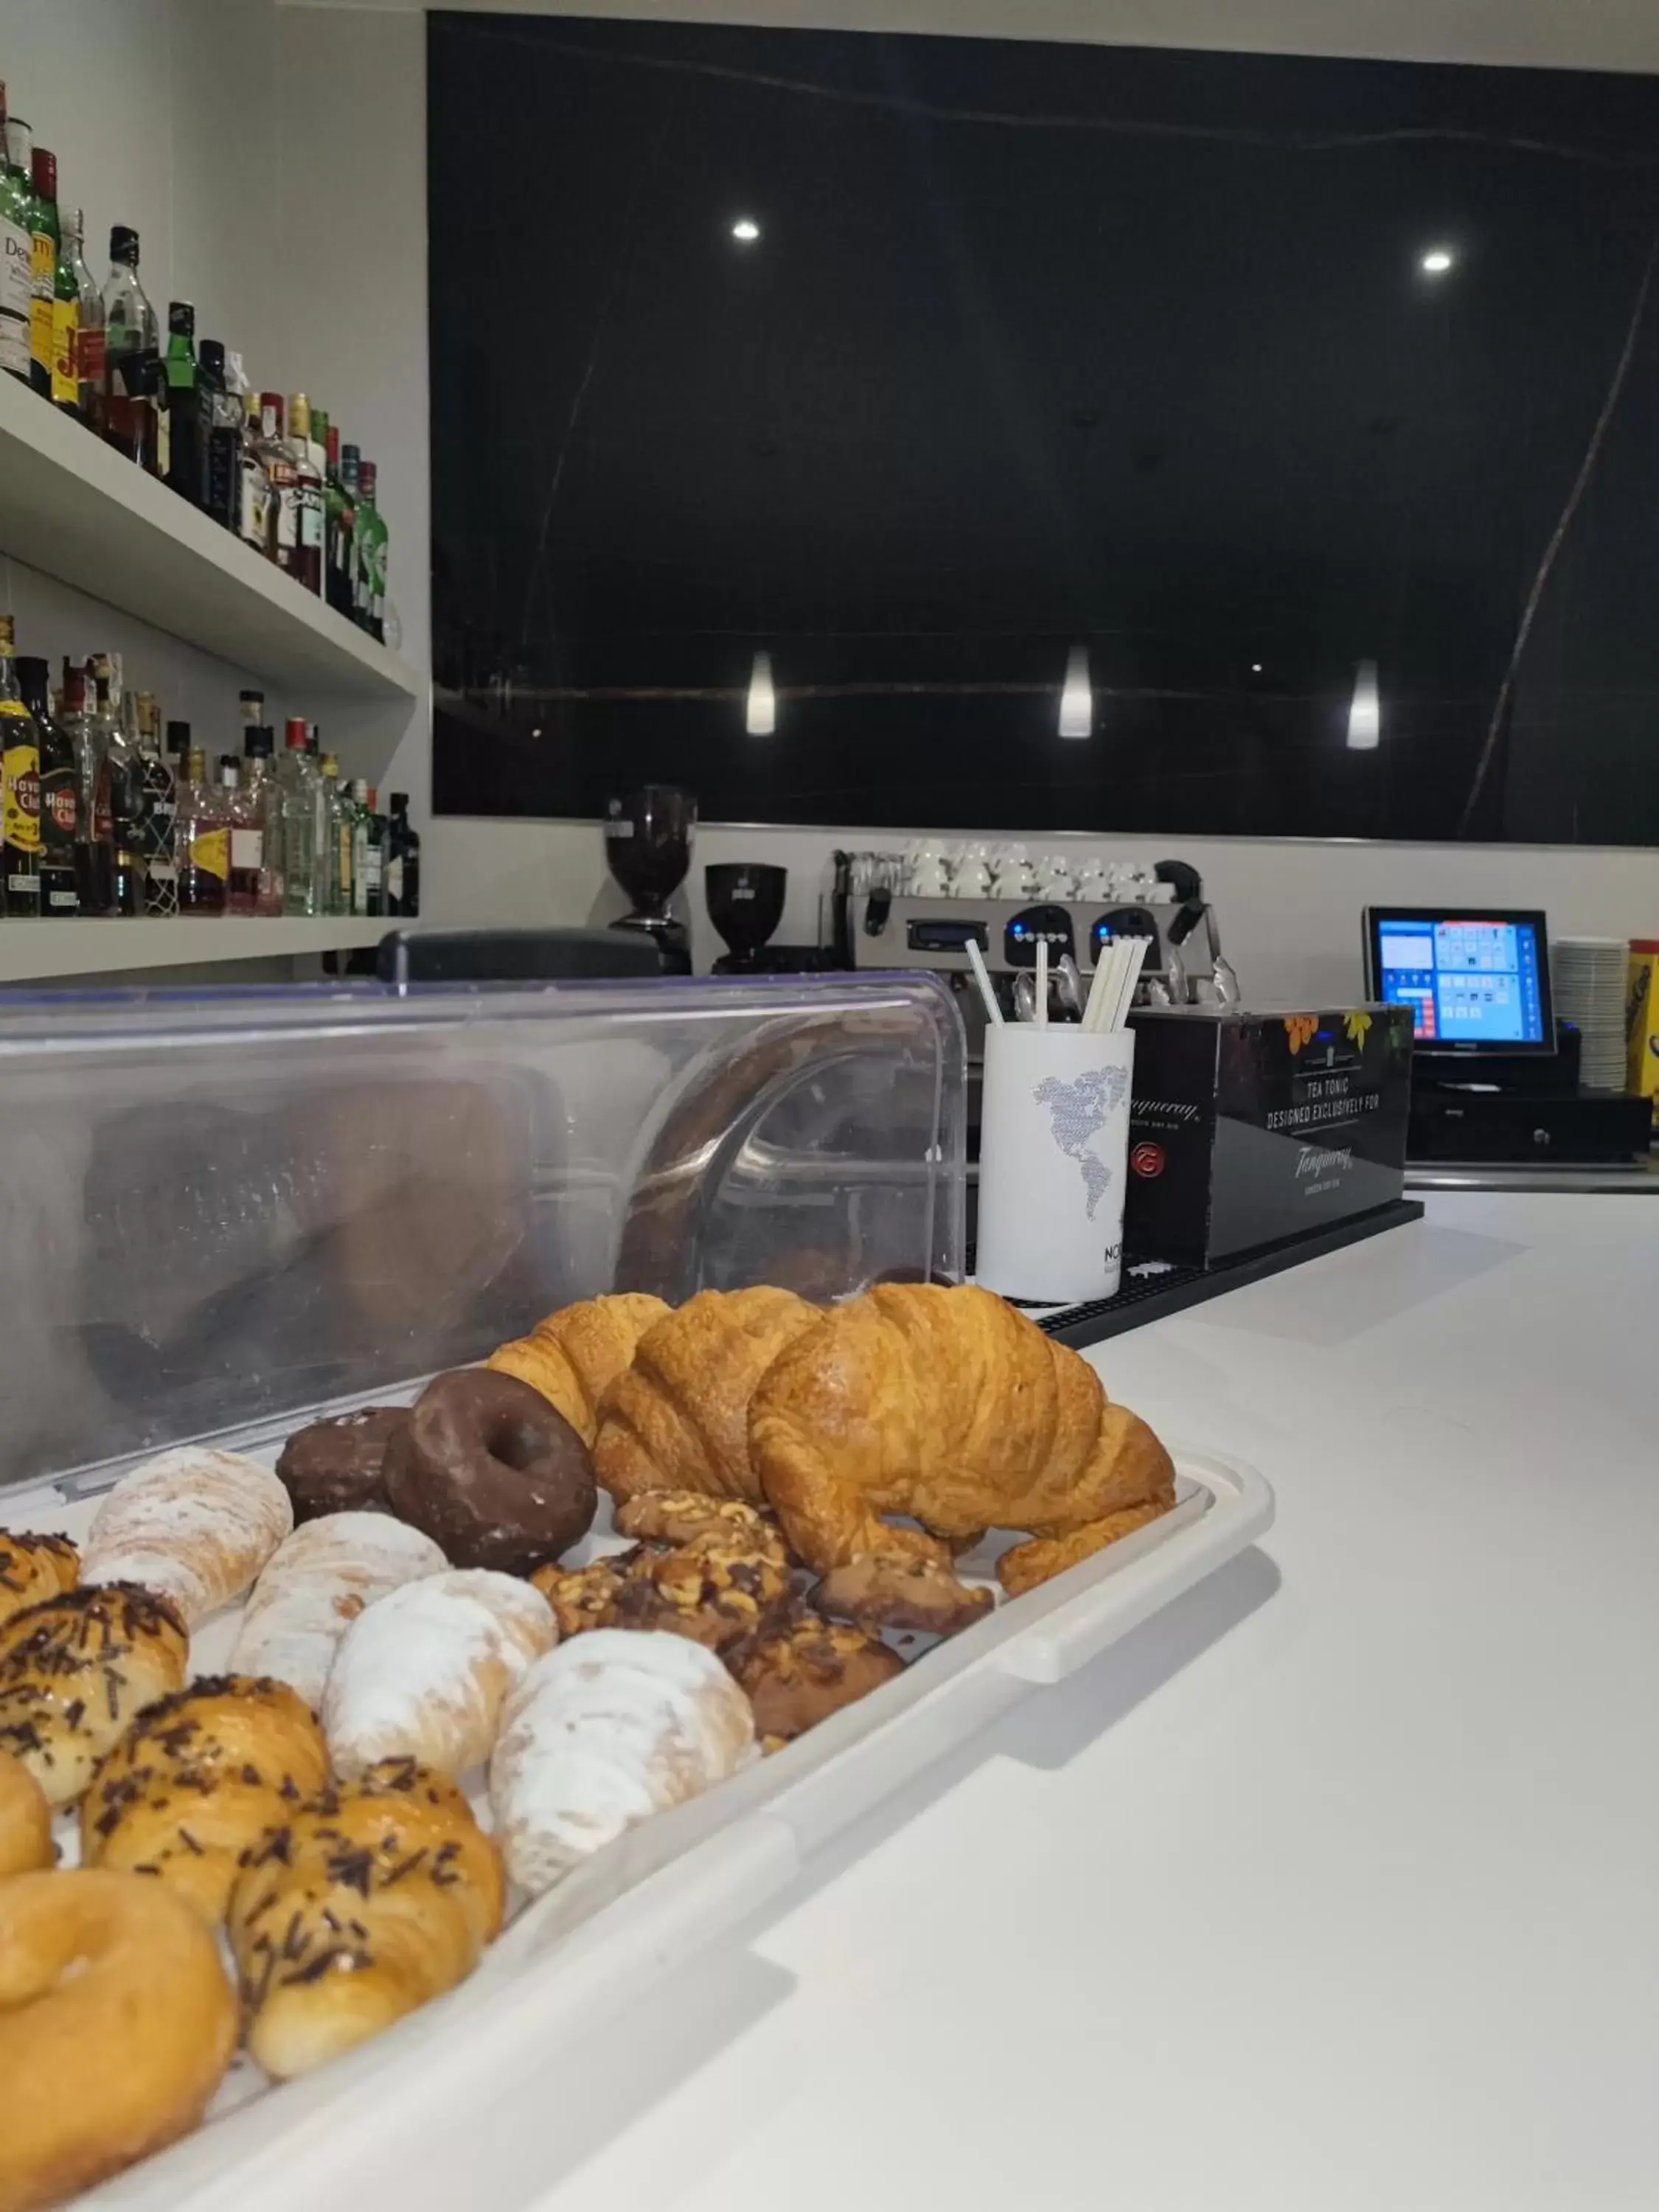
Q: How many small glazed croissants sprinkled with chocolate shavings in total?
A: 4